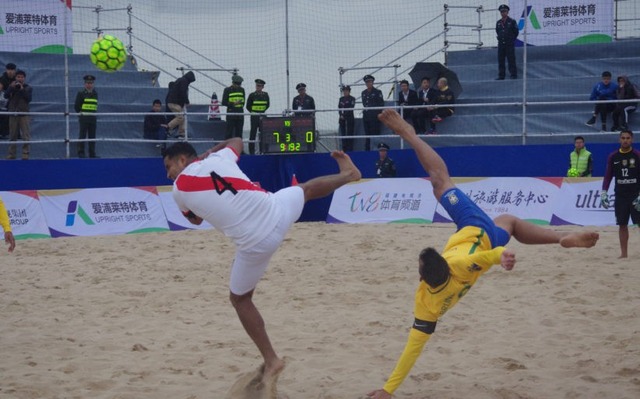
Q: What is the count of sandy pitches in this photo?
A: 1